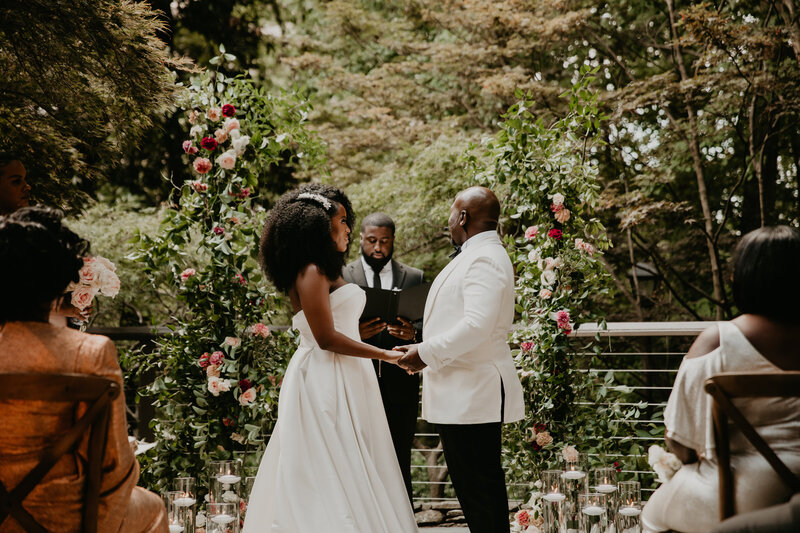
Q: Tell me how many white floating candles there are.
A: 9